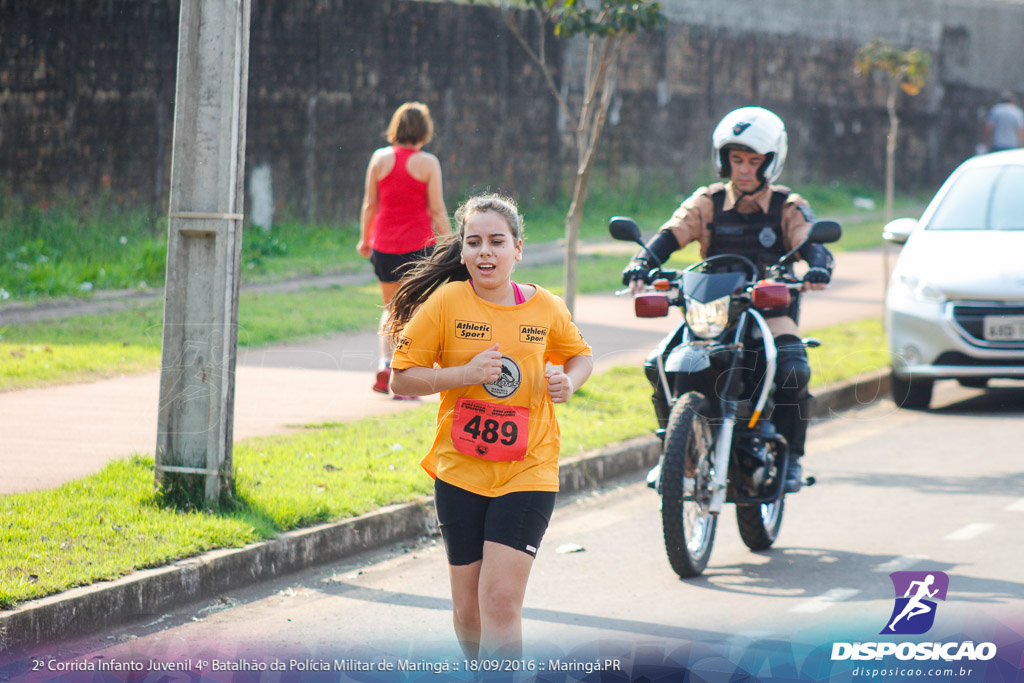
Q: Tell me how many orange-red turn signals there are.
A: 2